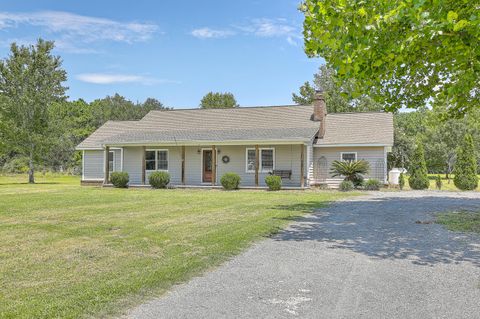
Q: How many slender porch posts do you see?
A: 6